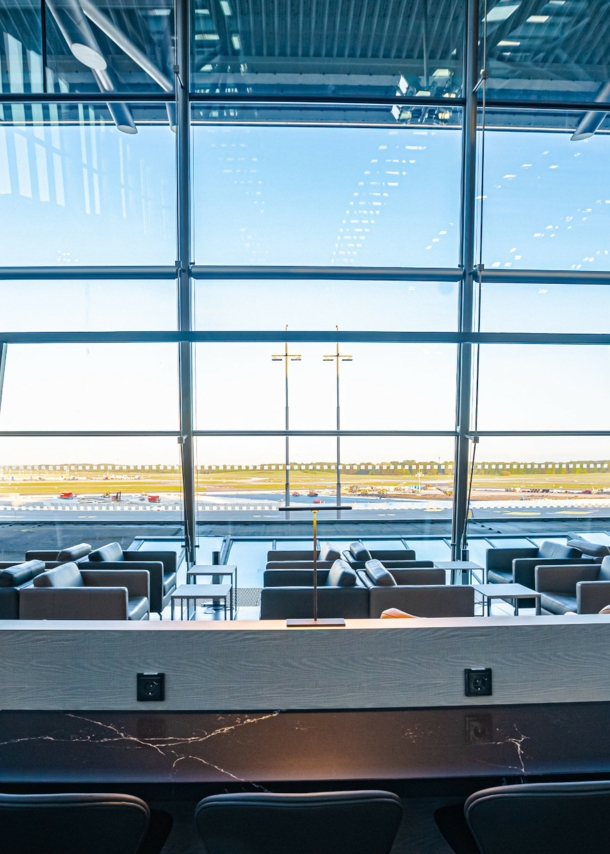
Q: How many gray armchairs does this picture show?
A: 11